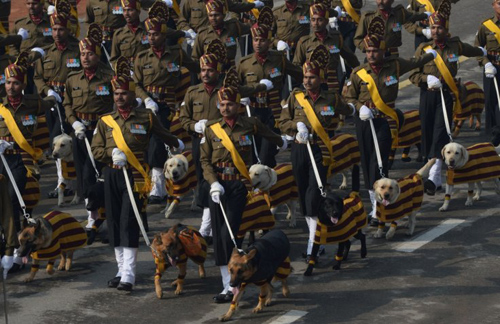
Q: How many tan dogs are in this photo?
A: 5